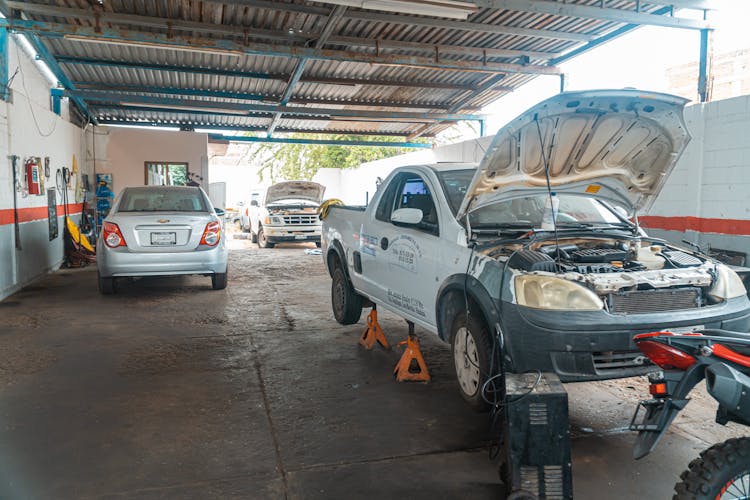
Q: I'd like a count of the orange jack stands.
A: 2